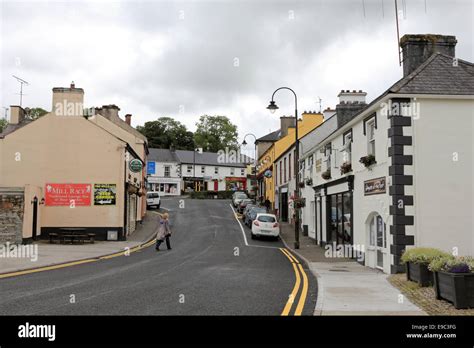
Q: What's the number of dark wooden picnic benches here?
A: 1